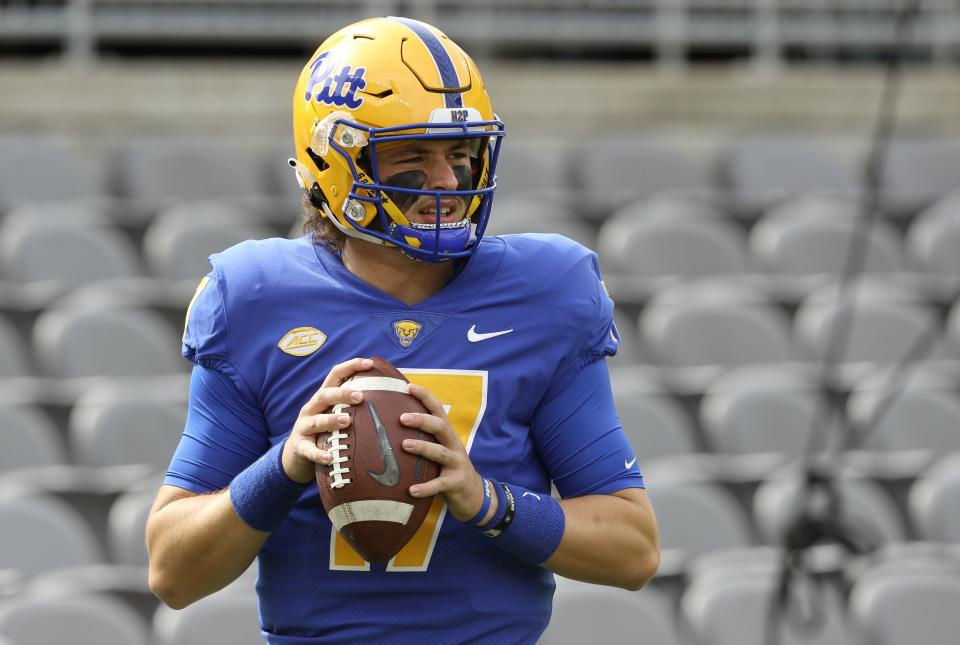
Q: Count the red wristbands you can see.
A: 0